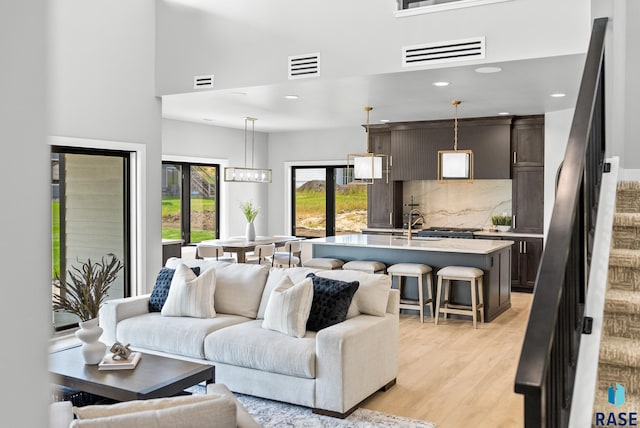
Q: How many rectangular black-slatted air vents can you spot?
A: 3